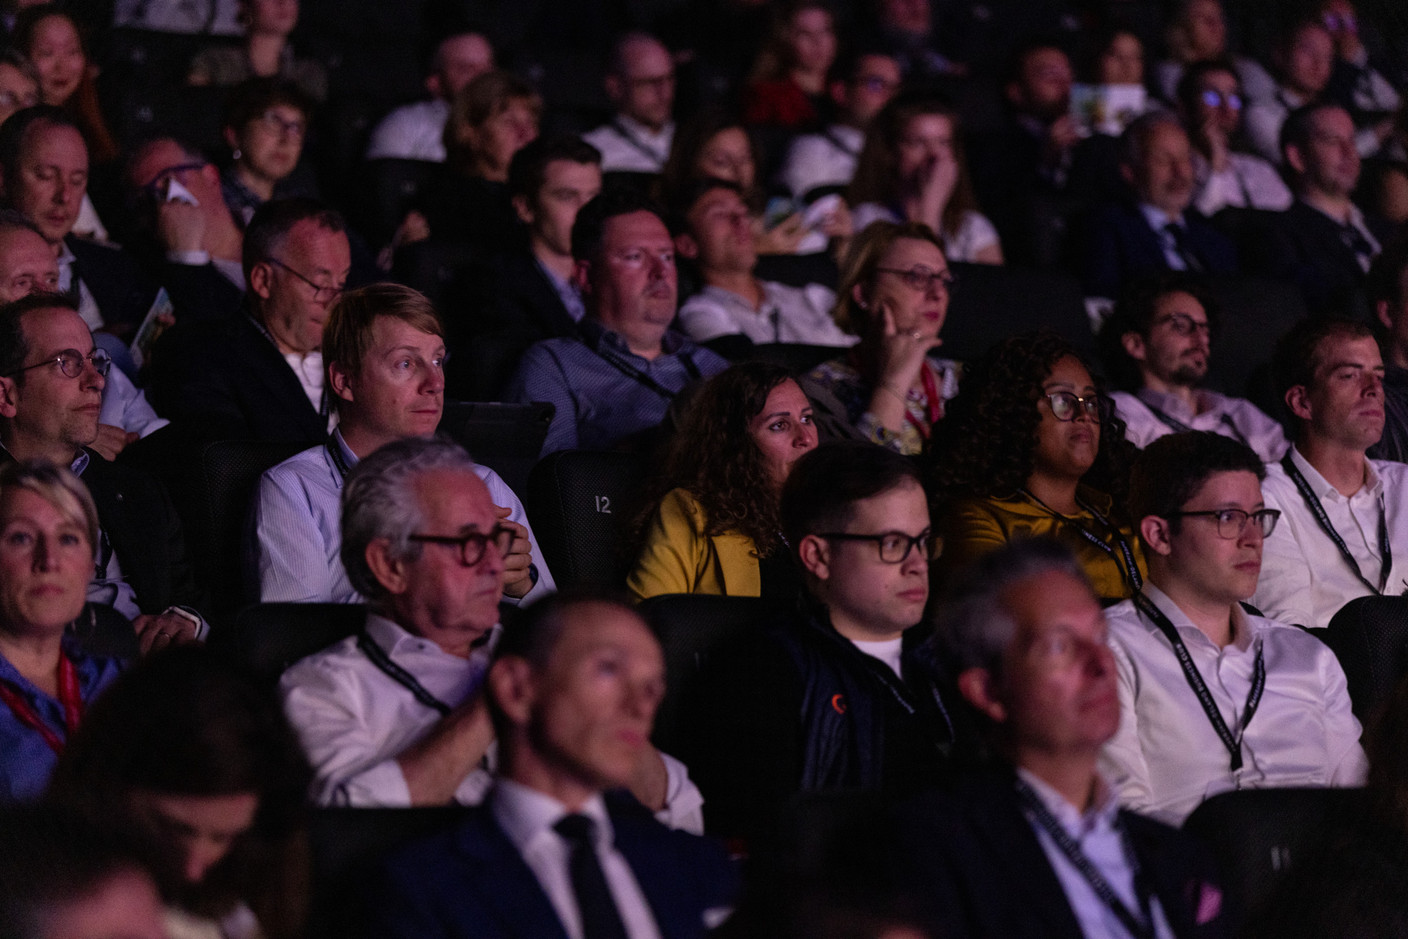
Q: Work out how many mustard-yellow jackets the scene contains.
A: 2